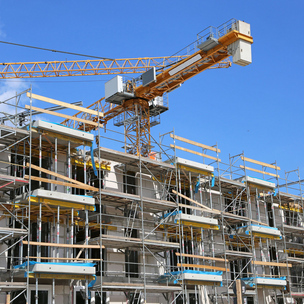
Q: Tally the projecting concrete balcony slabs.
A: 9